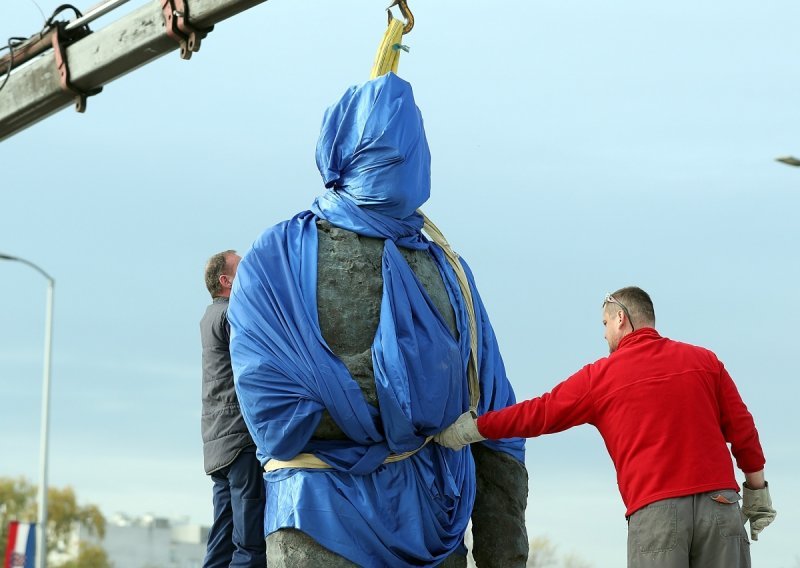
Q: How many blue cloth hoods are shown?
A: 1